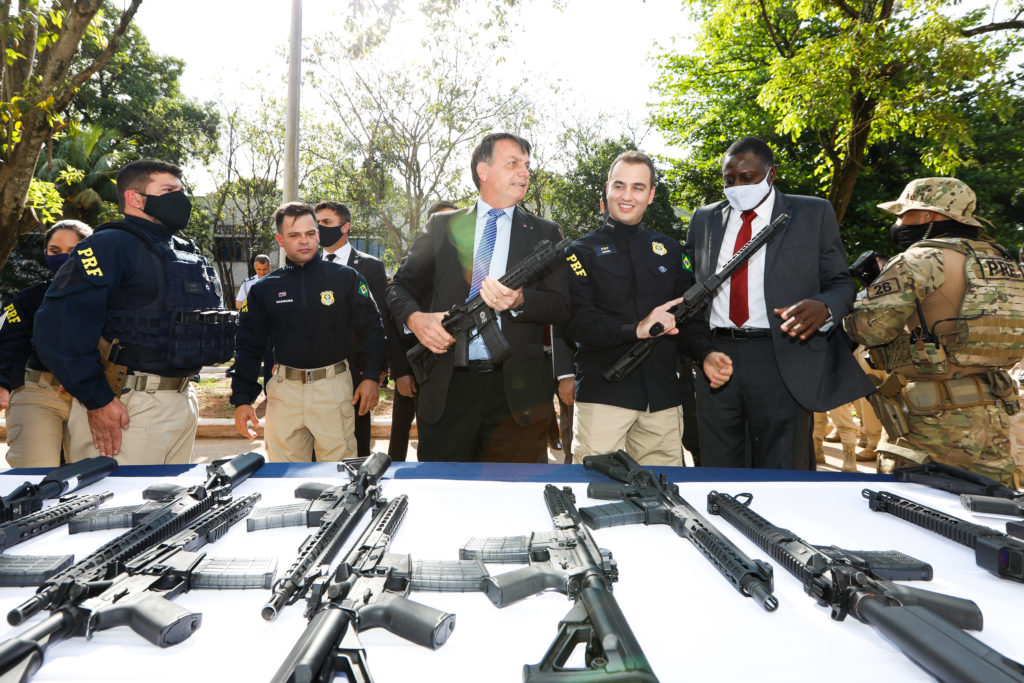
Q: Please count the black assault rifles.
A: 13